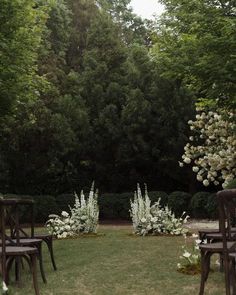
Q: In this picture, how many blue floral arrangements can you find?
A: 0